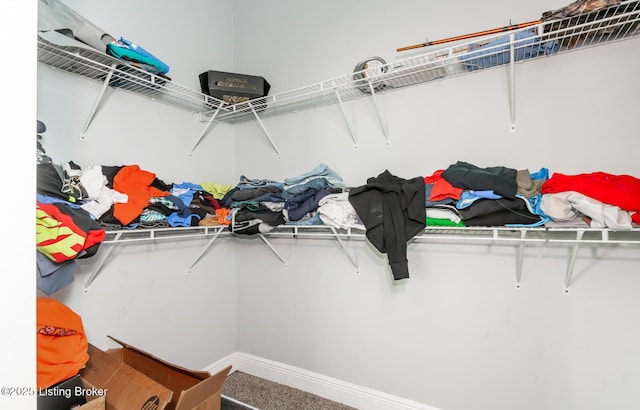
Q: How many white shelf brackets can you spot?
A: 12